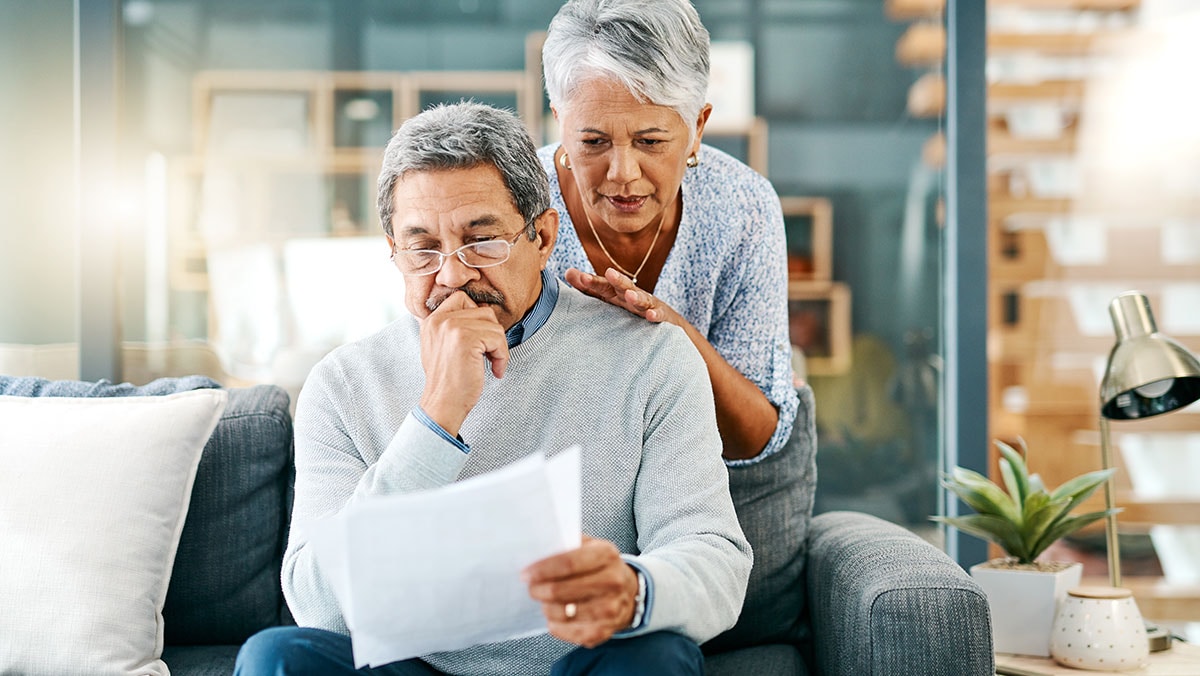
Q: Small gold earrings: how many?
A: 2